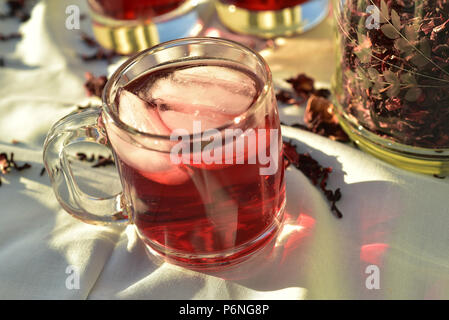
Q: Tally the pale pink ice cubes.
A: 3